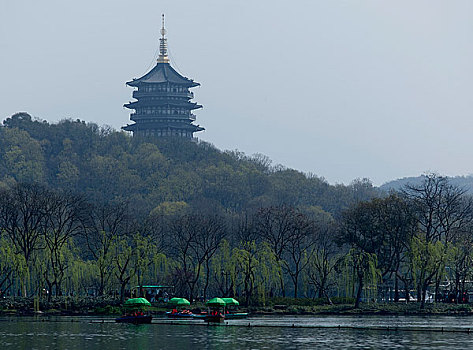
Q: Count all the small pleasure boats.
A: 4